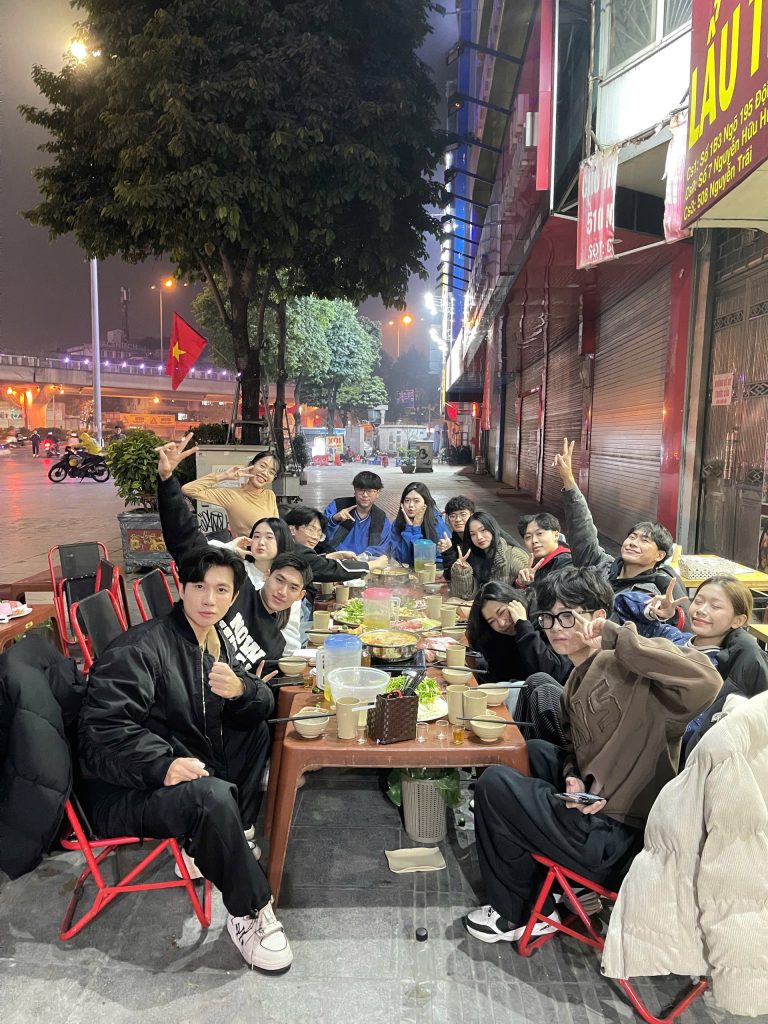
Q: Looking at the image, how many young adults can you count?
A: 14